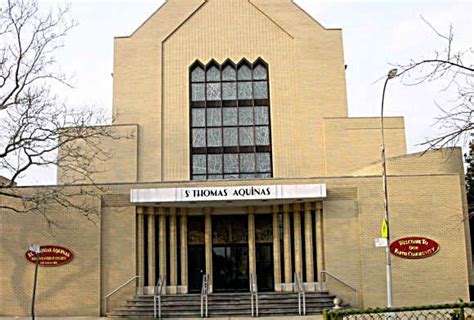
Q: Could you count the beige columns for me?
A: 12